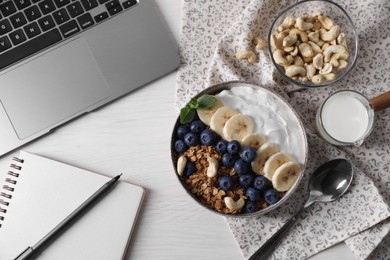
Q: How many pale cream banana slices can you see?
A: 7